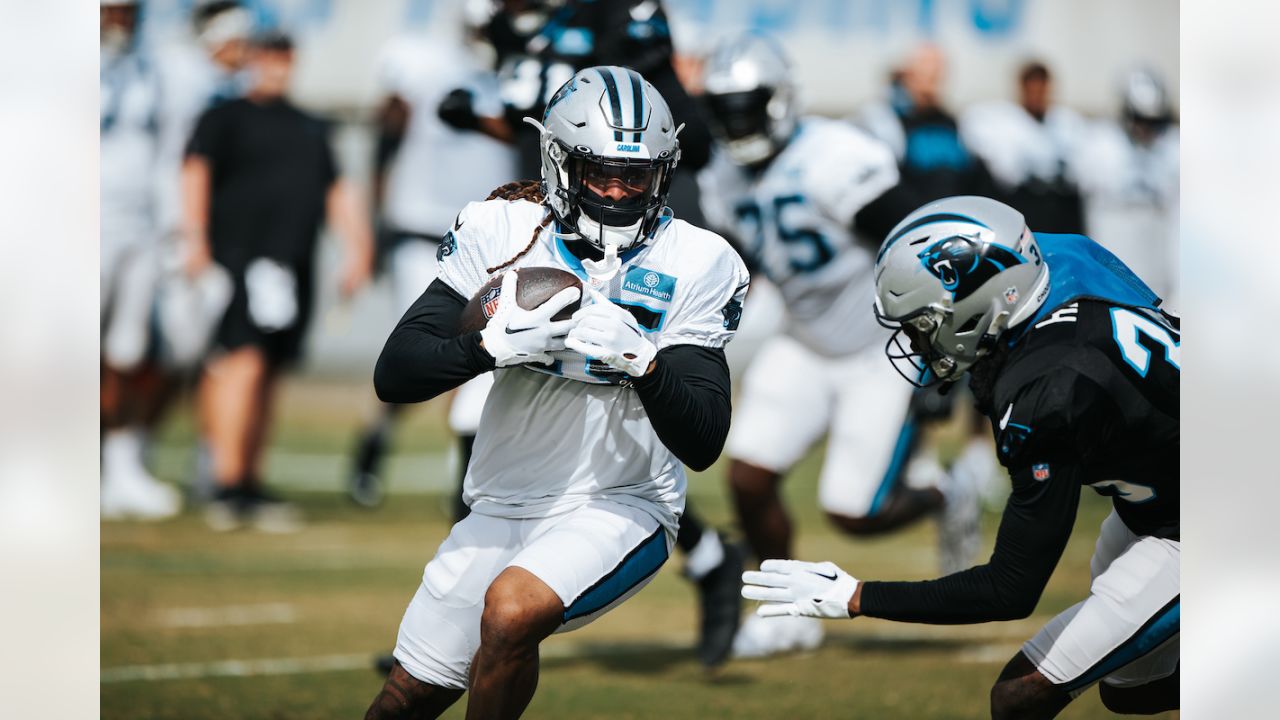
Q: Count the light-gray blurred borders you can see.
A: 2